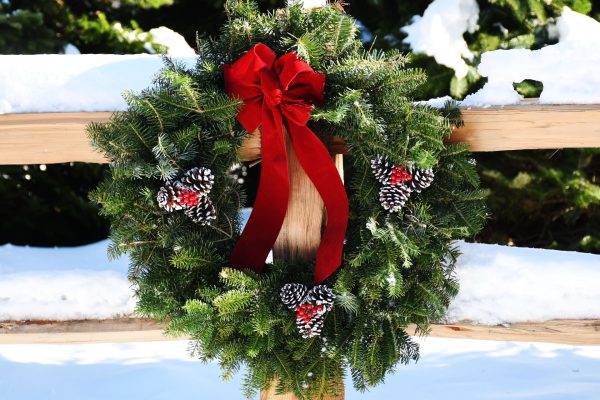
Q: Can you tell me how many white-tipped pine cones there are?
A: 9